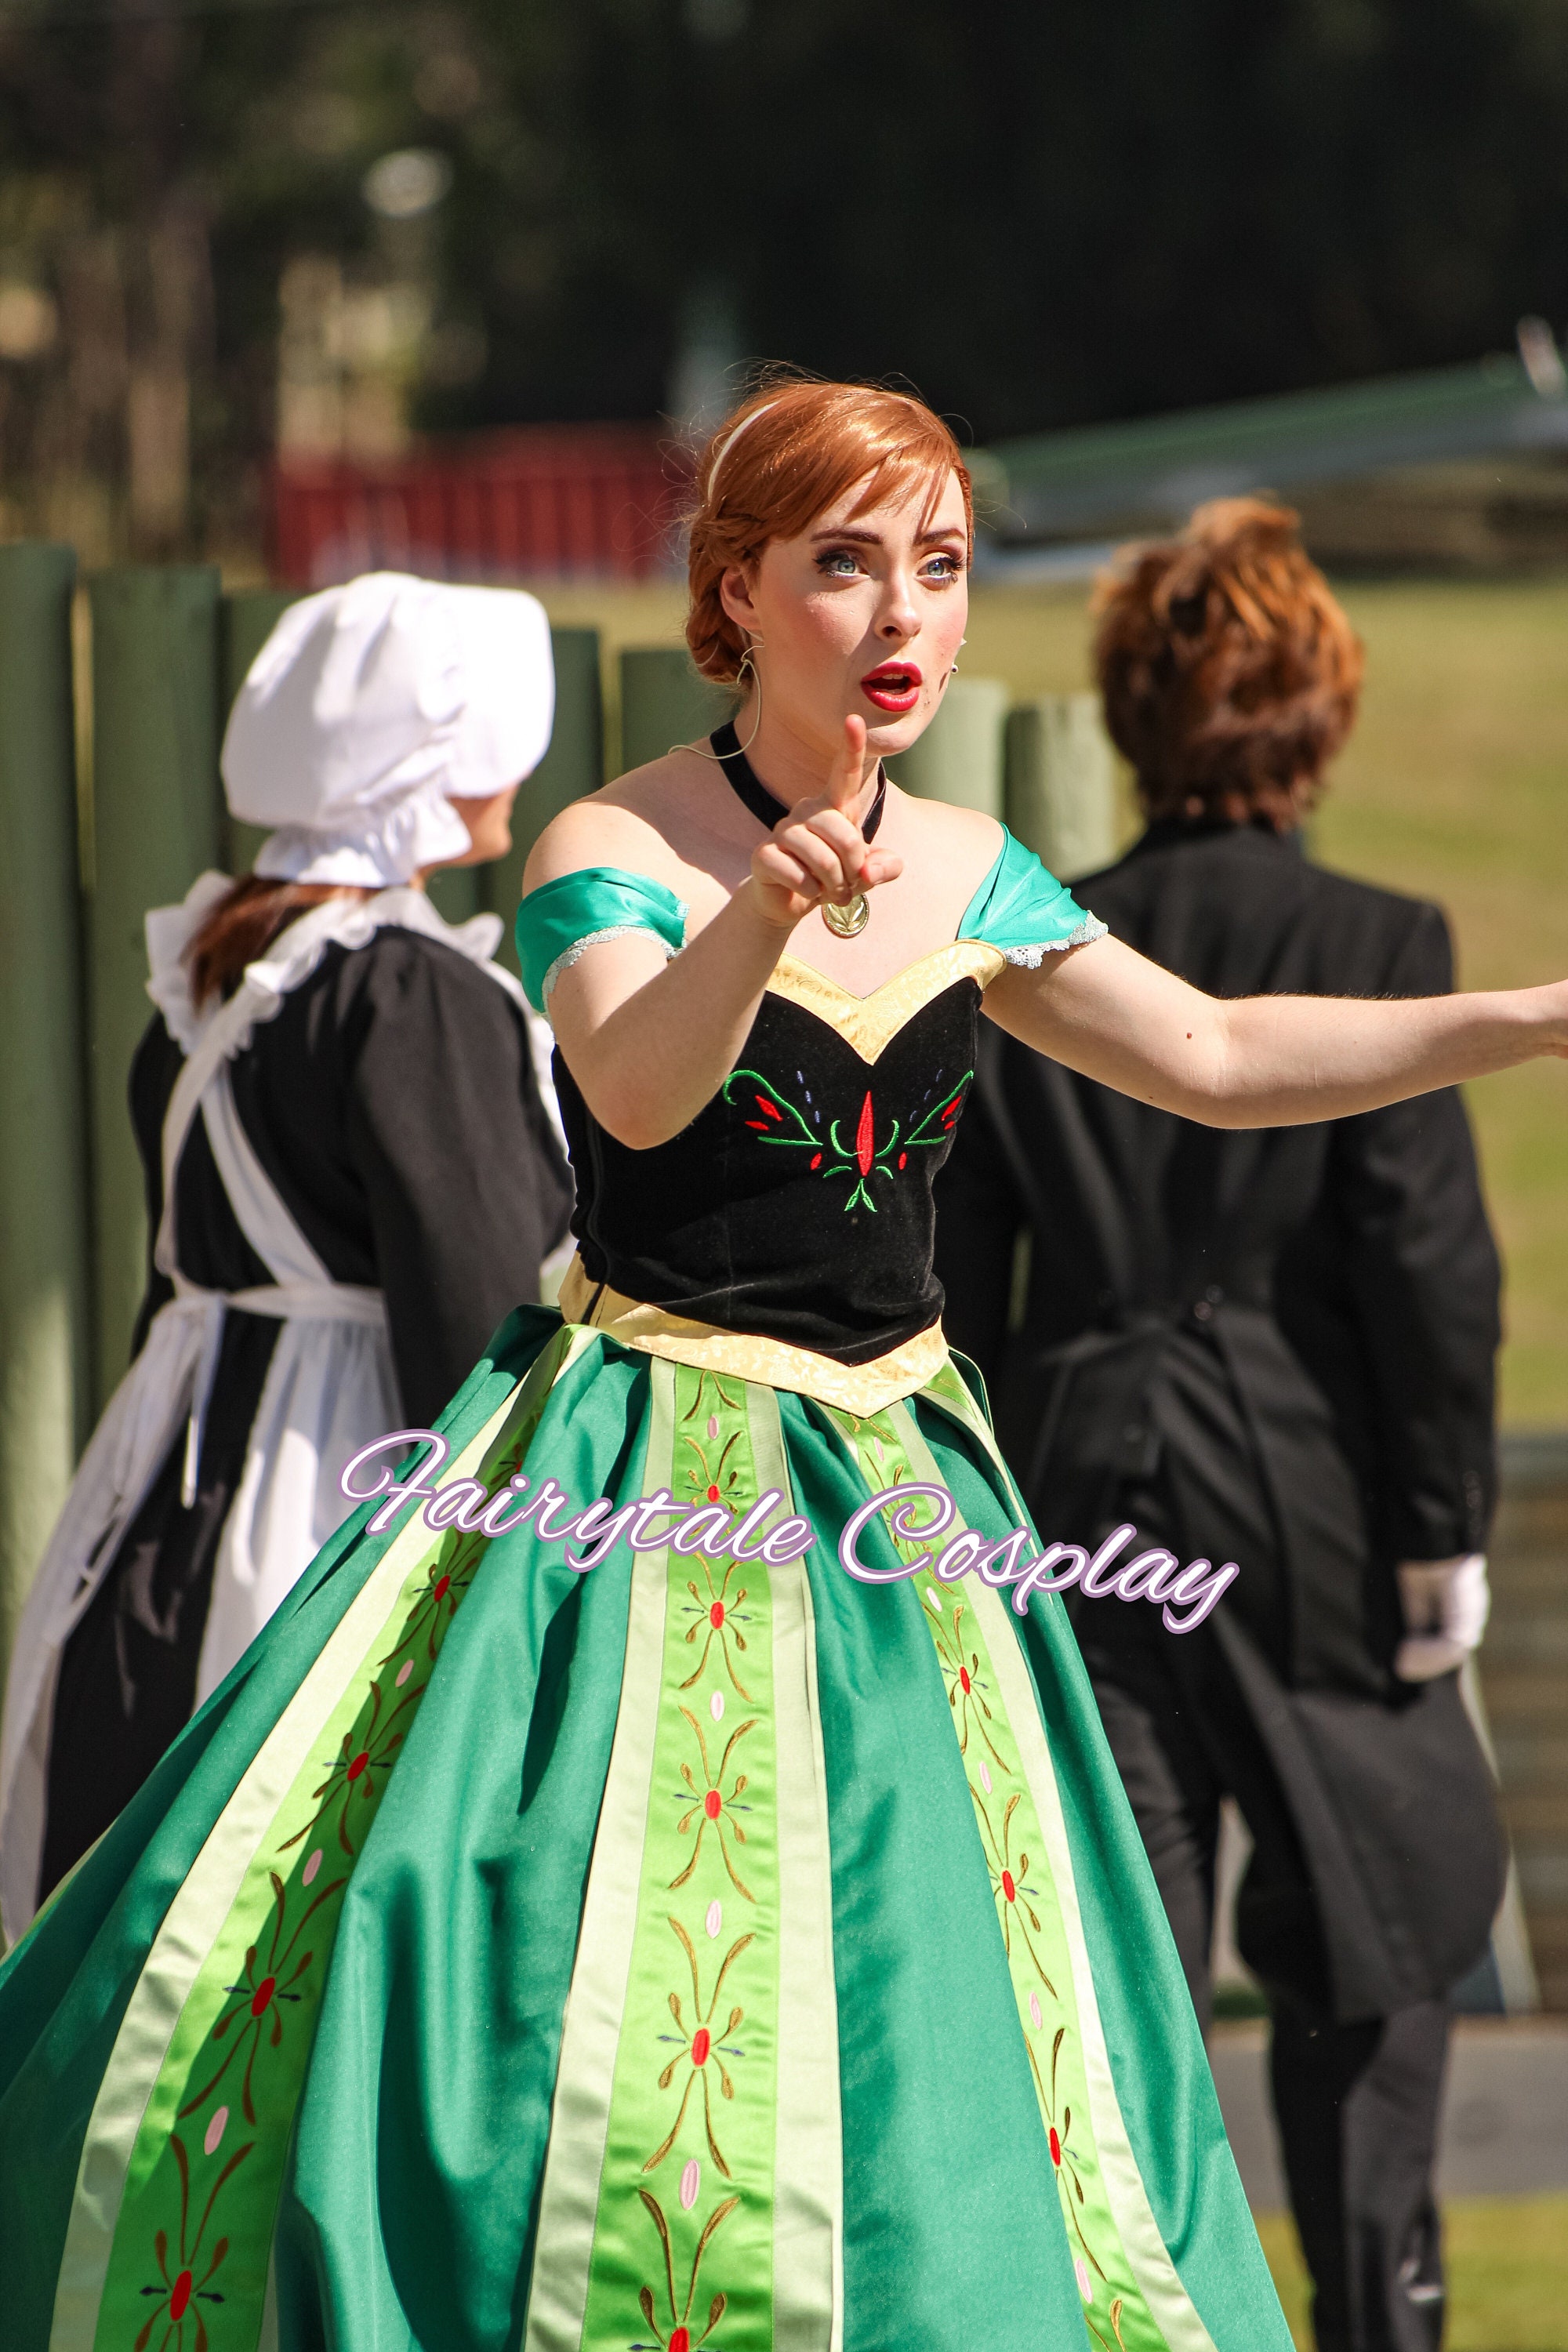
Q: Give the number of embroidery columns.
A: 3